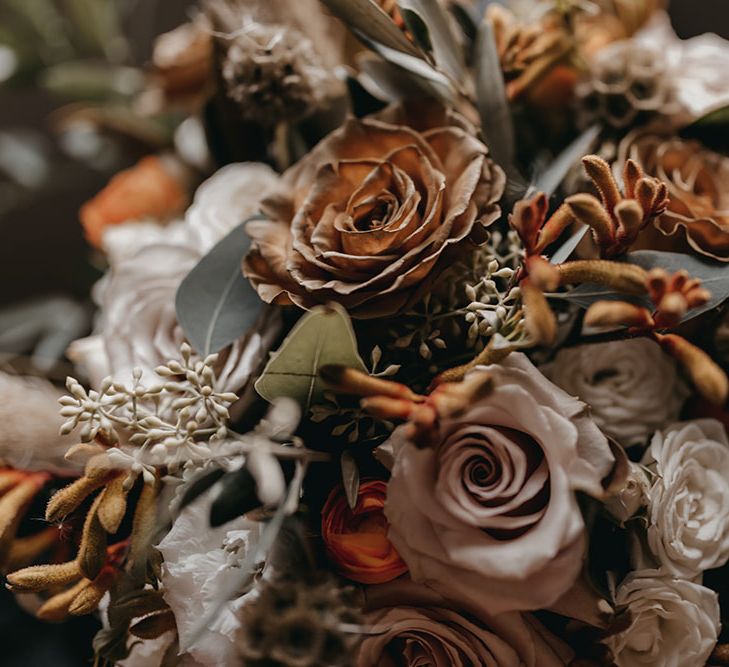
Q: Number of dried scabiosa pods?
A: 3